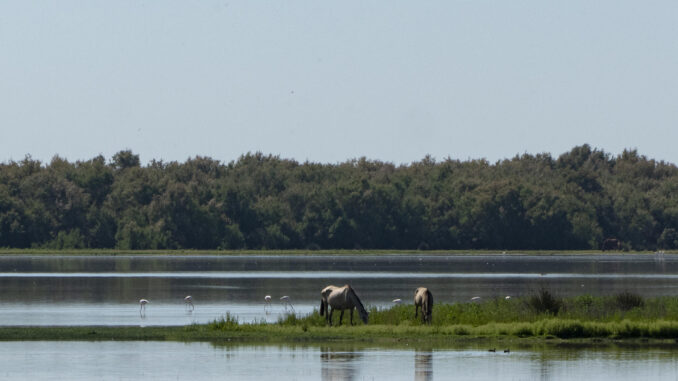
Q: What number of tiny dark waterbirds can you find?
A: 2